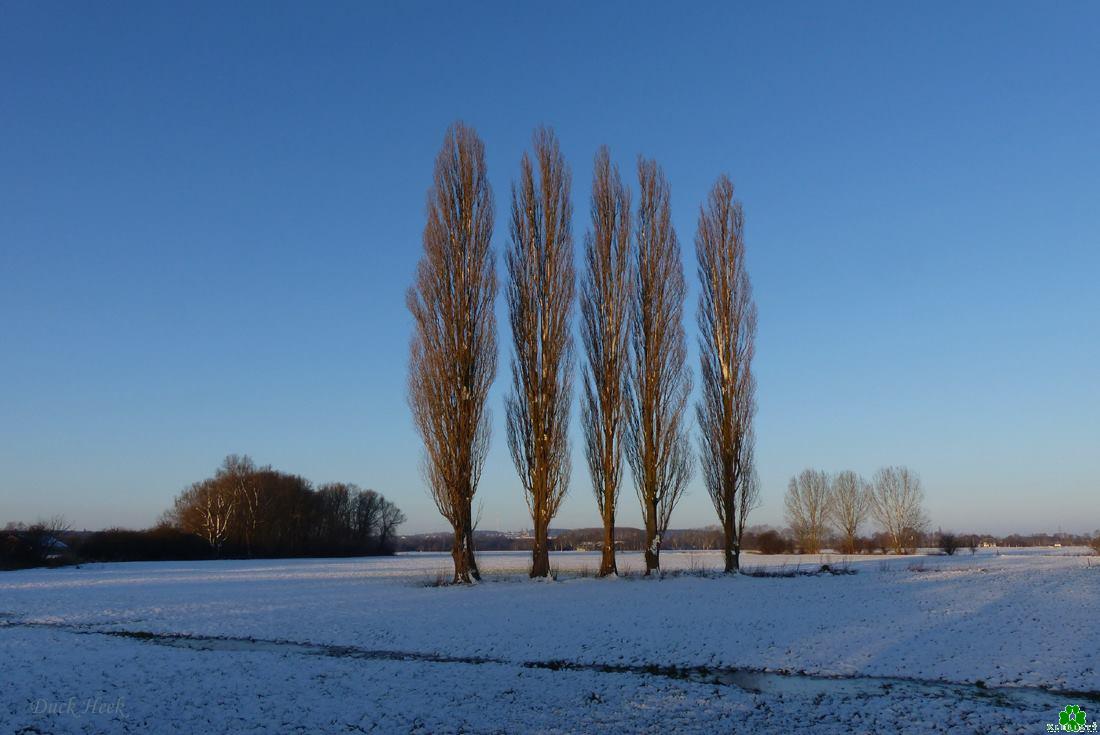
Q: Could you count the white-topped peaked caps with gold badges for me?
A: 0